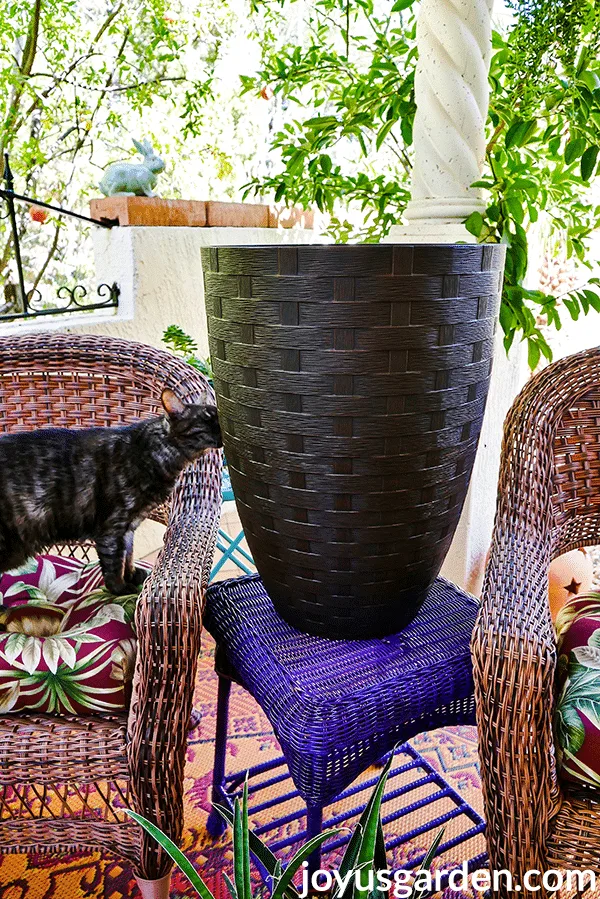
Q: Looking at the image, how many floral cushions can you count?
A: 2